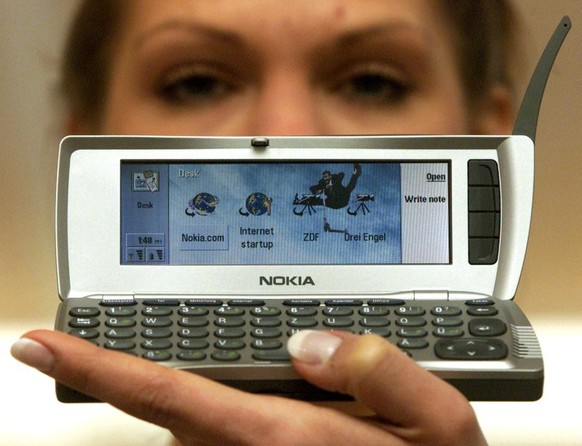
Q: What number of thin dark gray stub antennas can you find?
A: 1